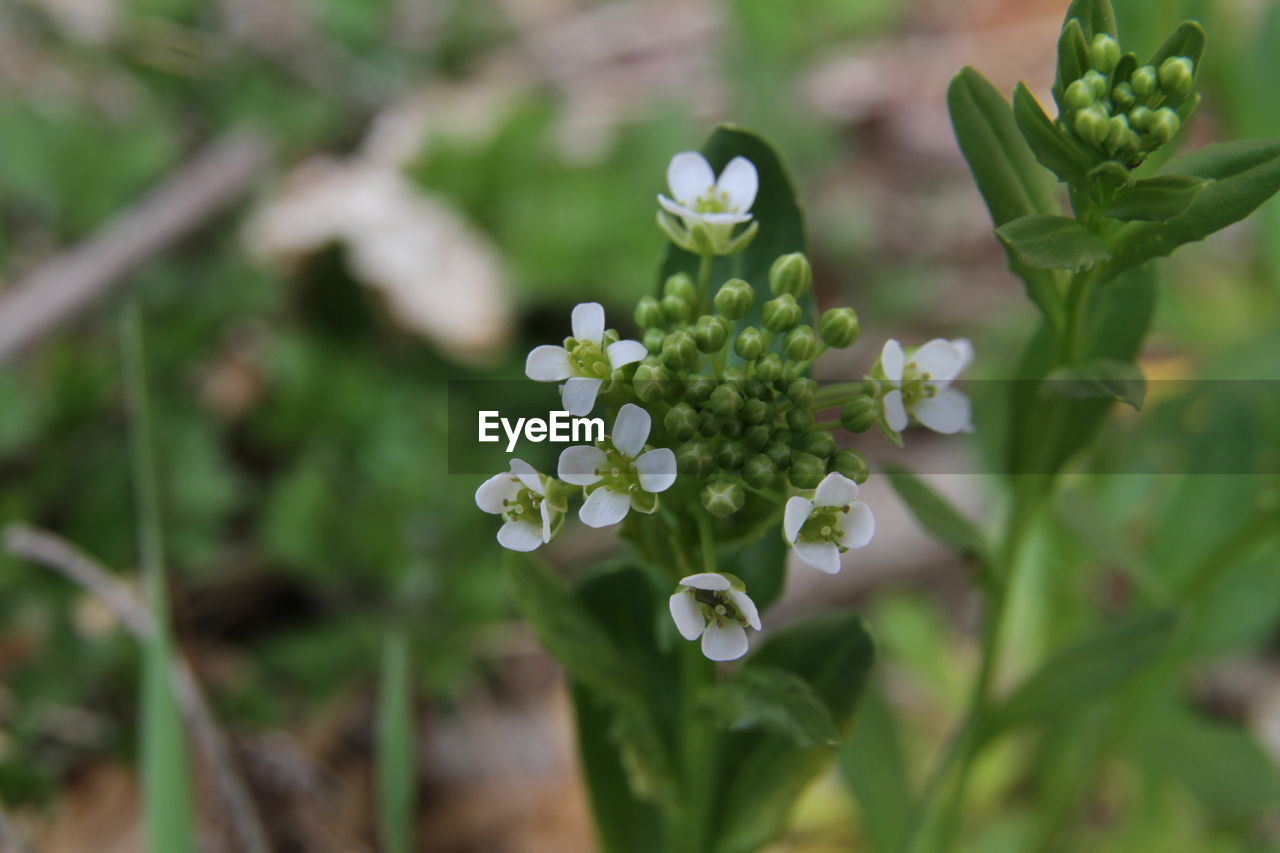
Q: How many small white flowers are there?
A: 7